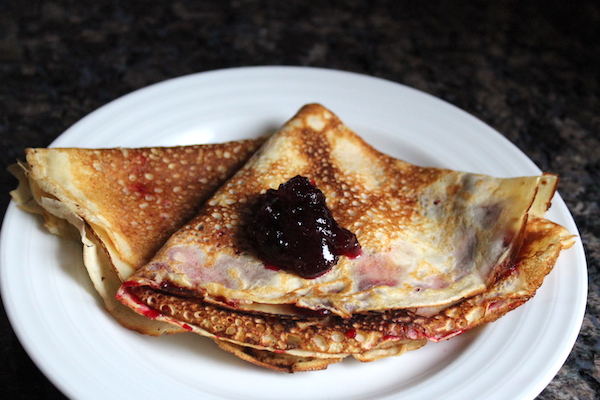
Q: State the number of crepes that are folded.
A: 2